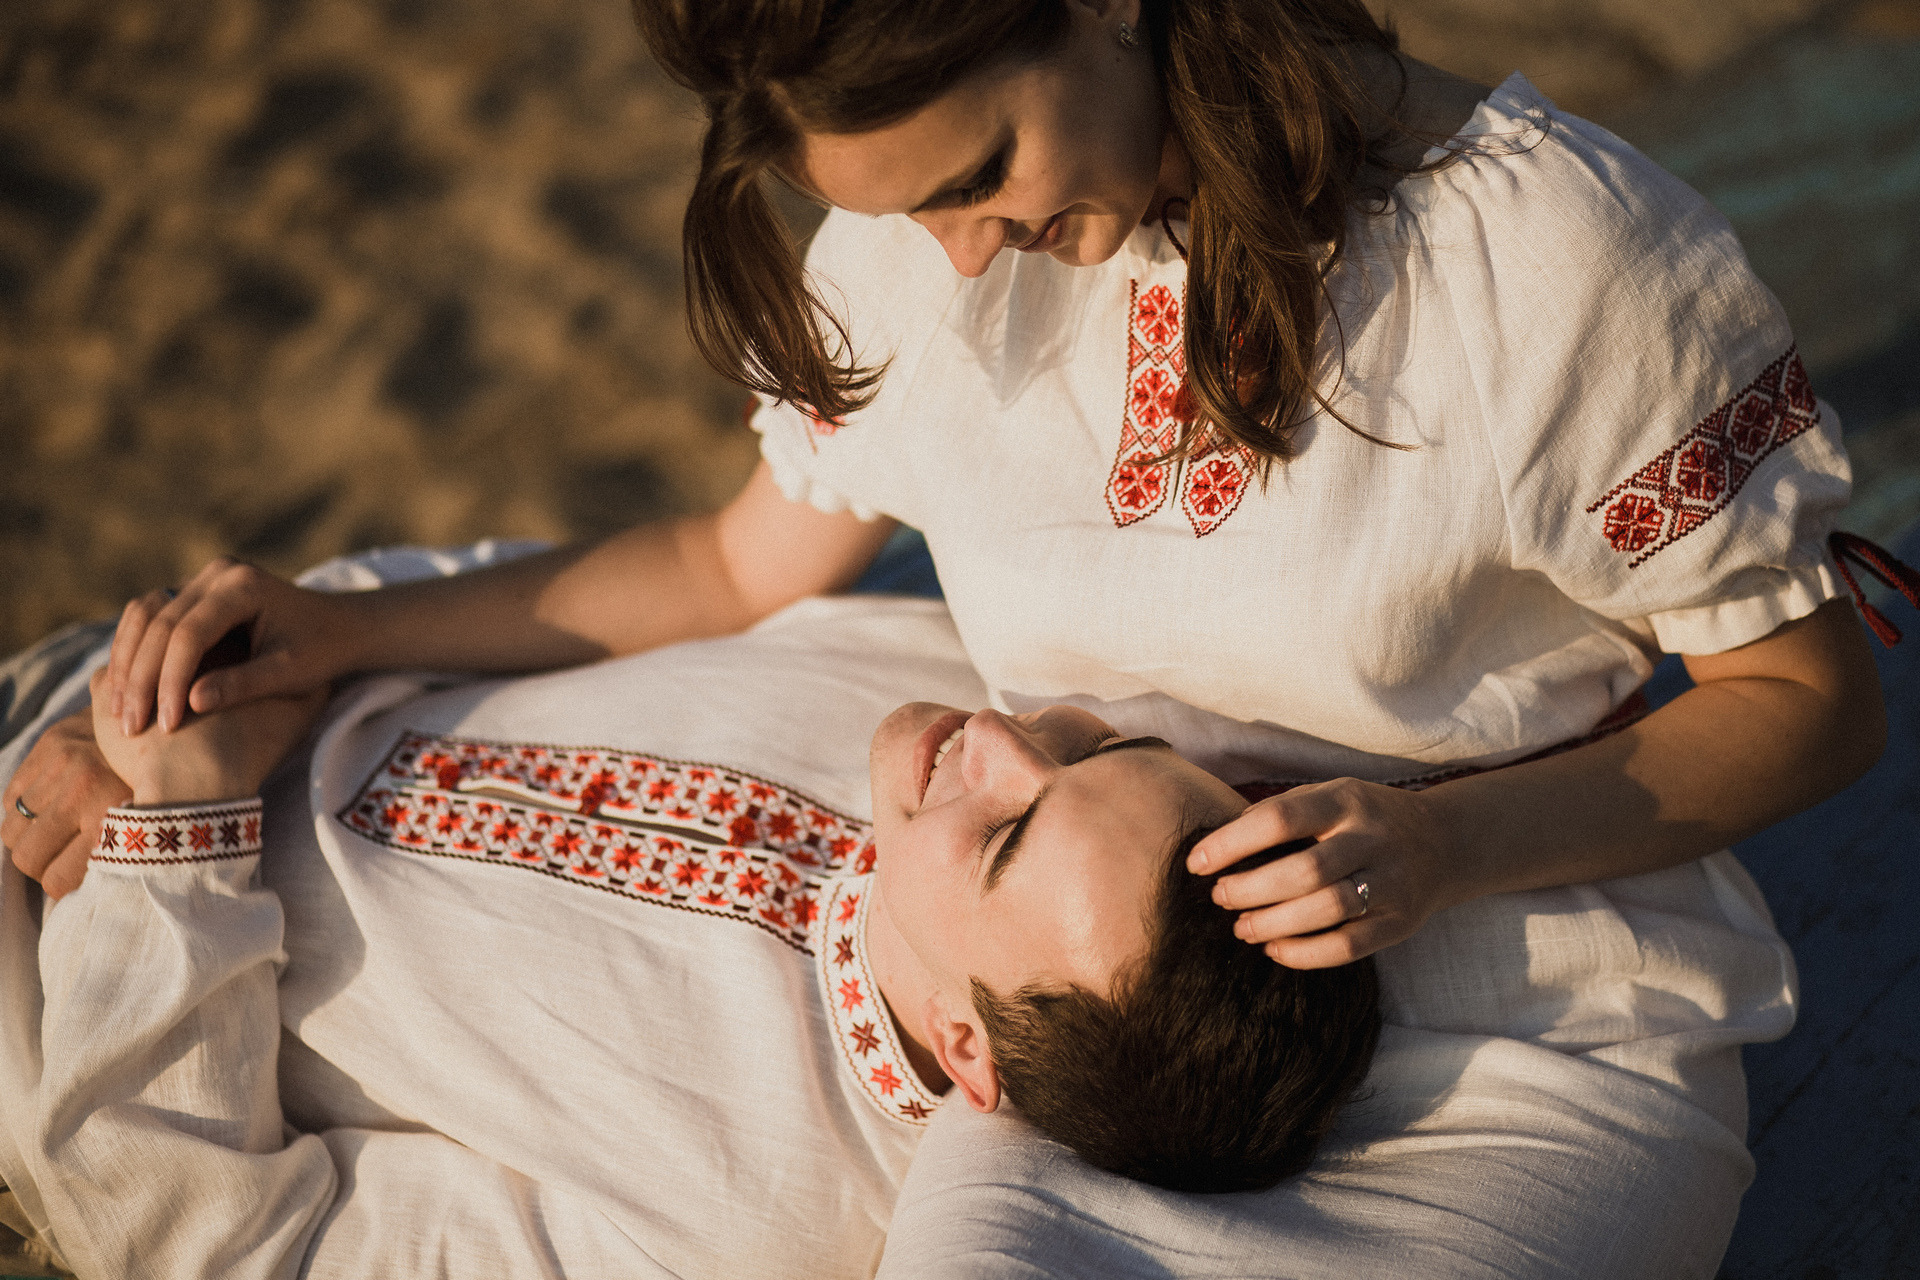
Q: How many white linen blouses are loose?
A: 2